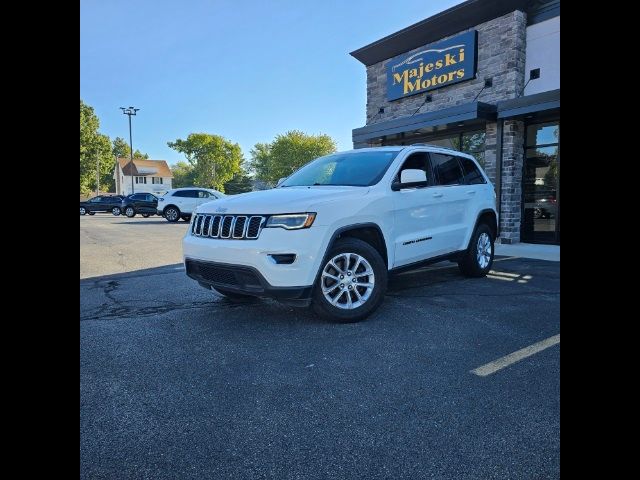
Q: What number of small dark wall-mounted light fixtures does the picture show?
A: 4